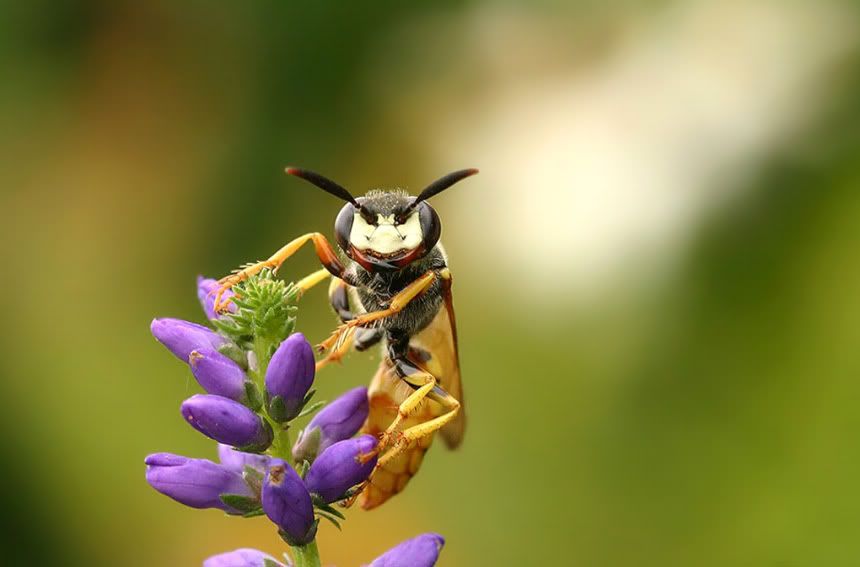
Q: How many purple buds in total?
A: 12